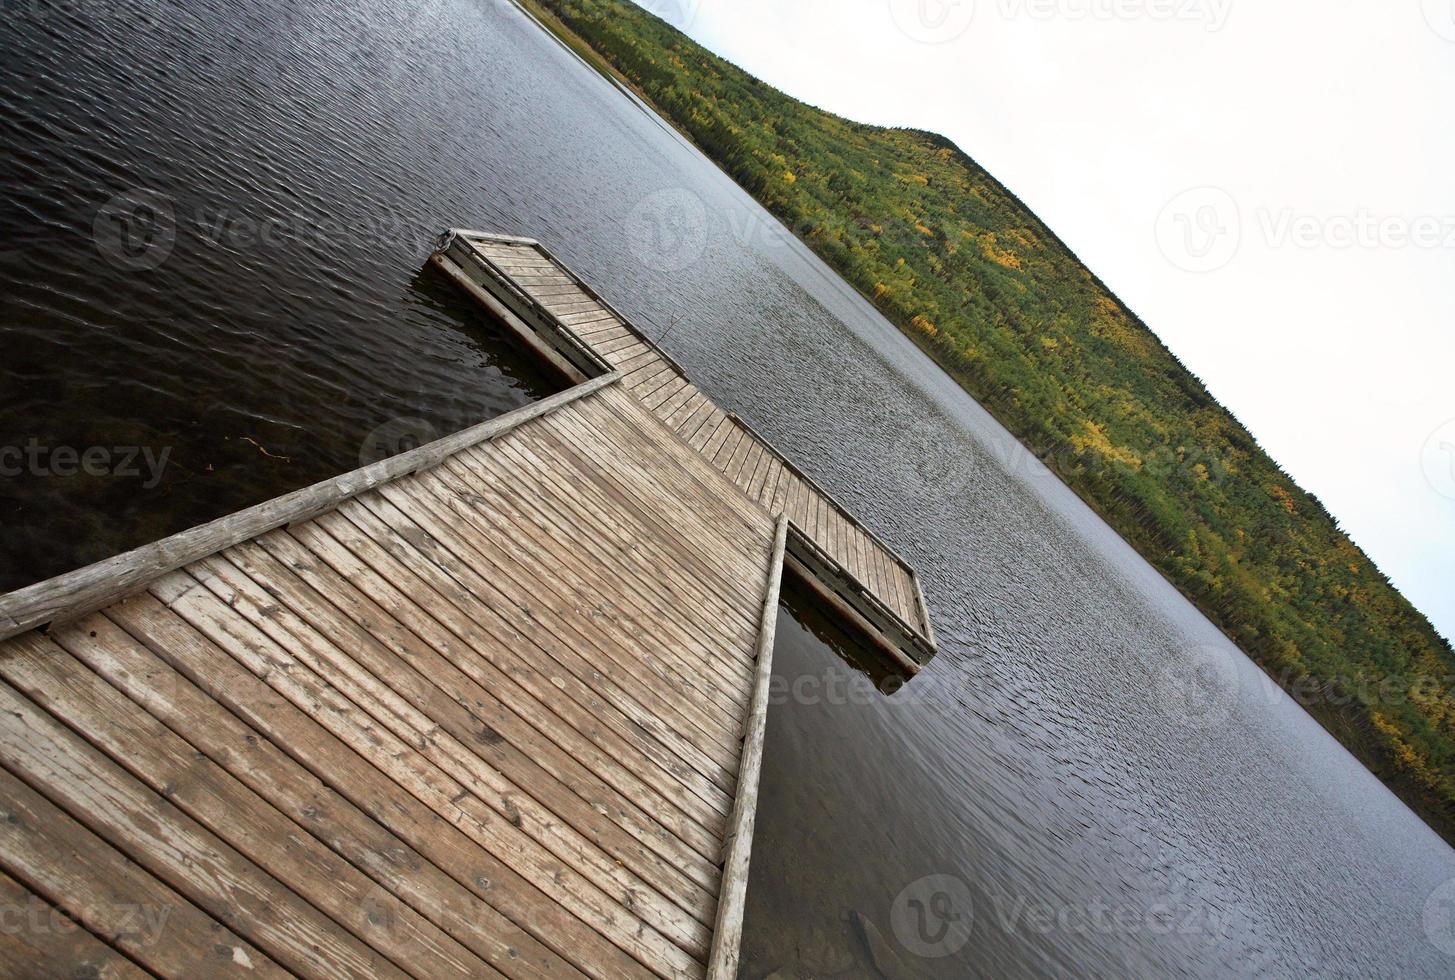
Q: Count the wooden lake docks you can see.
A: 1